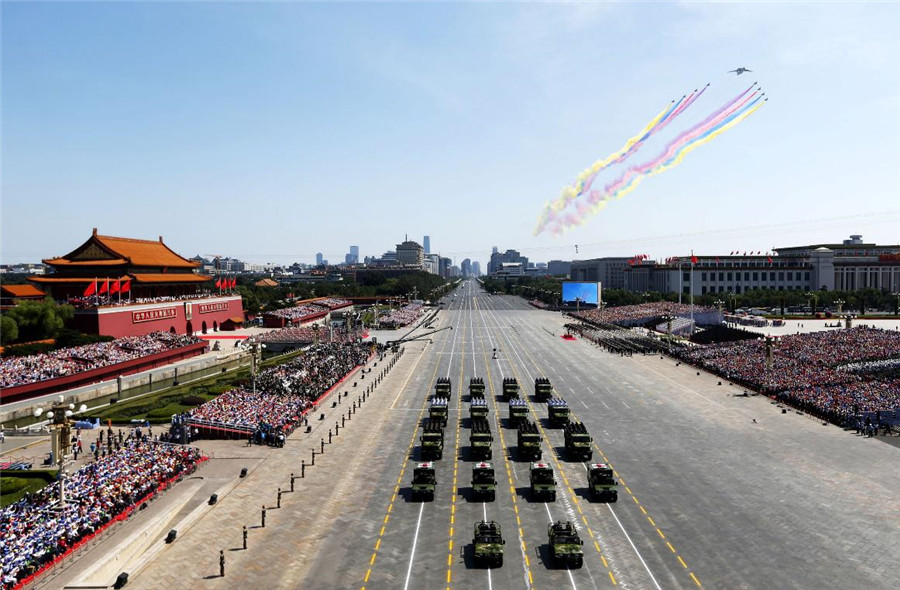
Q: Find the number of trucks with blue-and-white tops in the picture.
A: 4